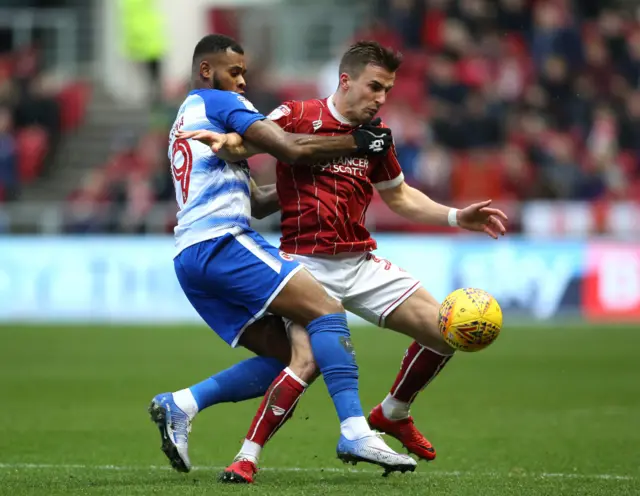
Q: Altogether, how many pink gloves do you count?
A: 0